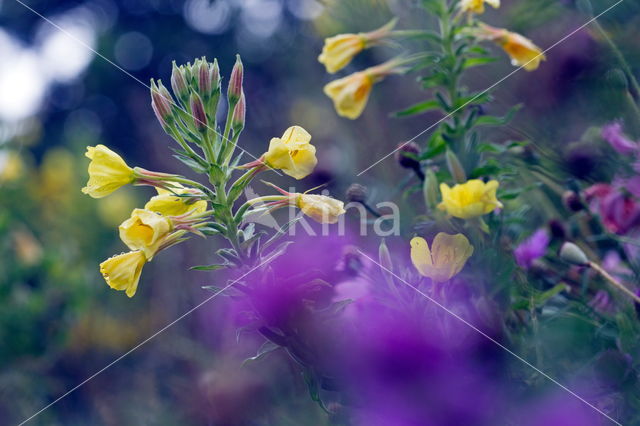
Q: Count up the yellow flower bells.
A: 12